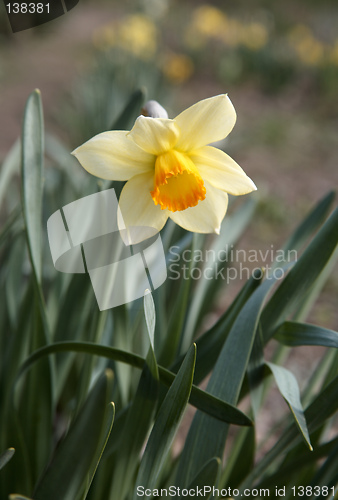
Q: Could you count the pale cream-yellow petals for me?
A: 6